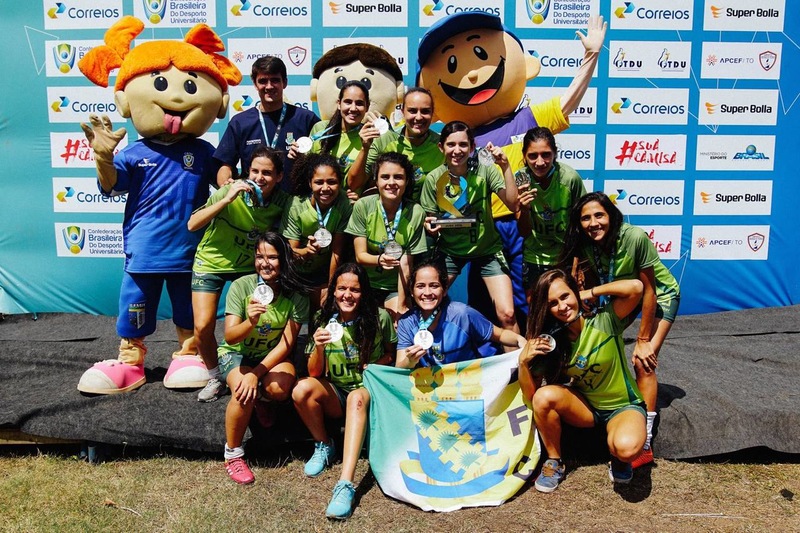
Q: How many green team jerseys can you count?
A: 11